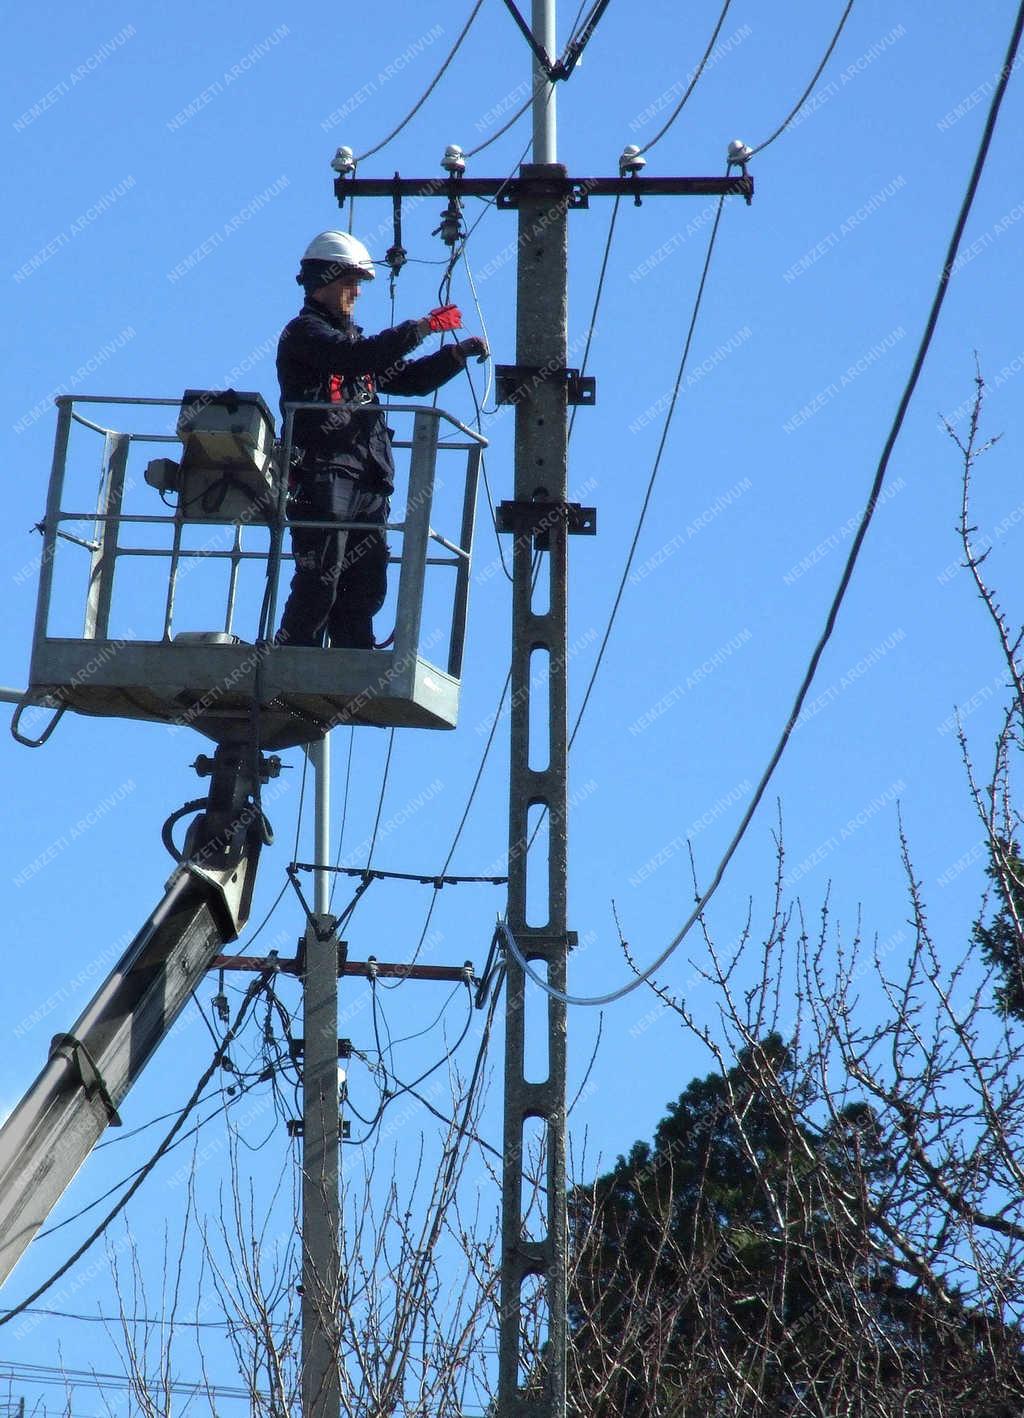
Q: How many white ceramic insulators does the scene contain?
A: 4